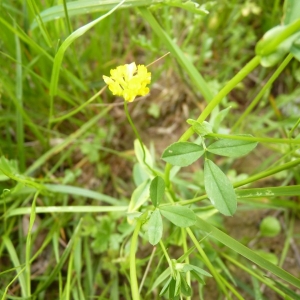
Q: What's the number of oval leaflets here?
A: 6